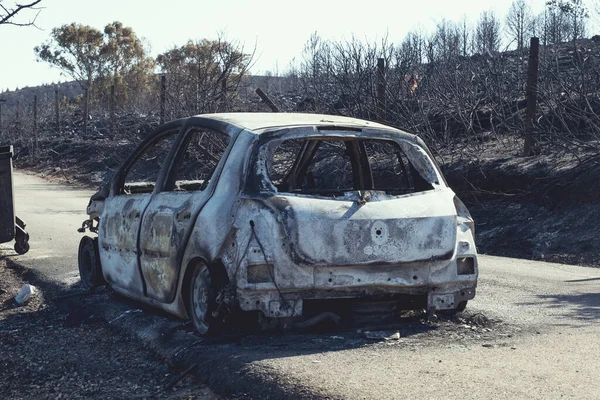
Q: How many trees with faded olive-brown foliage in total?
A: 3